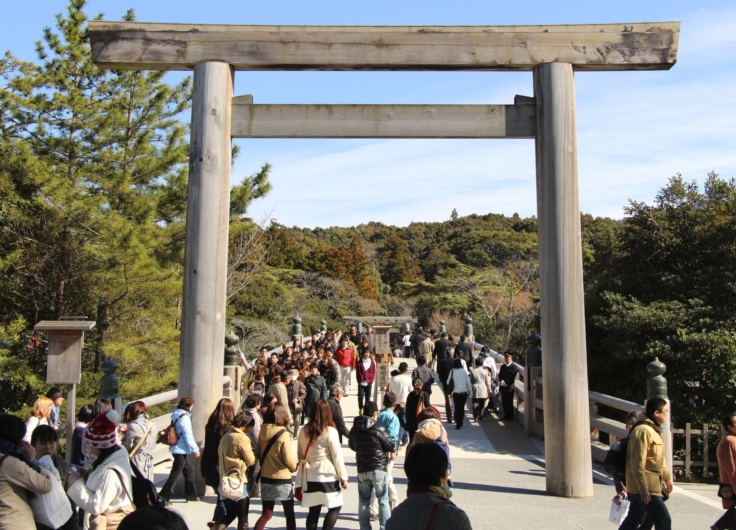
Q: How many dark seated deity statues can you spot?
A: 0